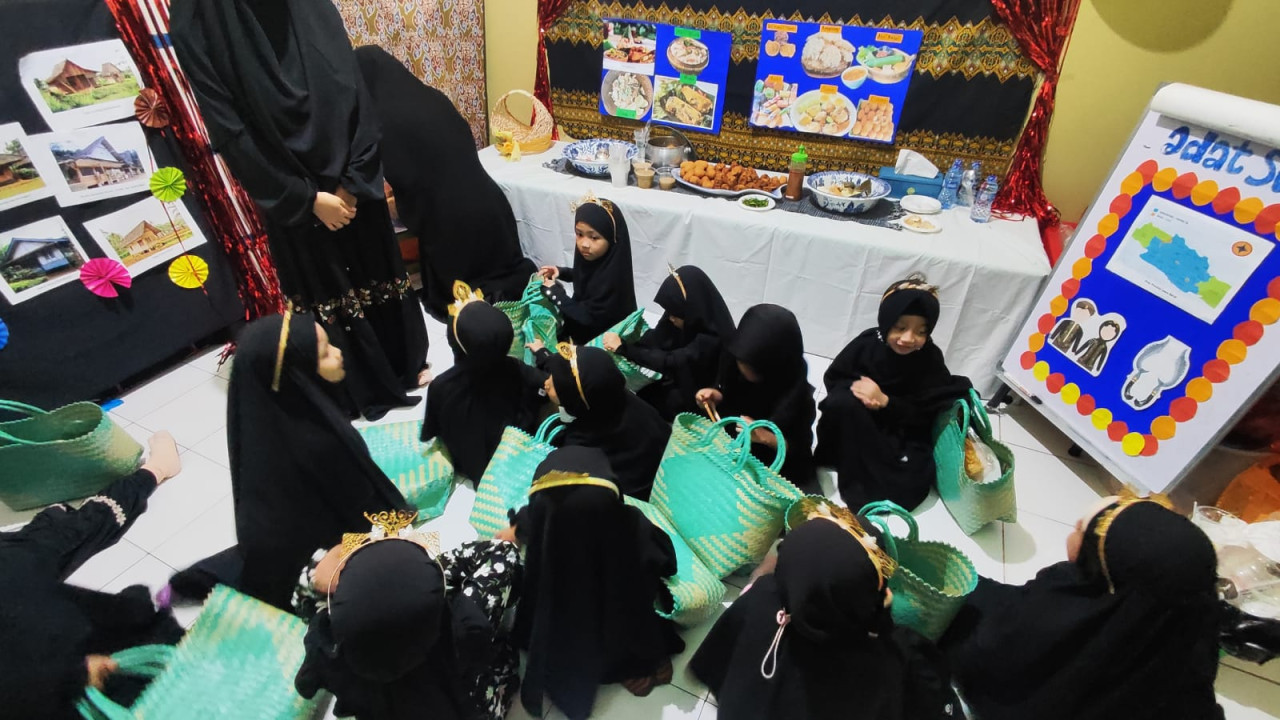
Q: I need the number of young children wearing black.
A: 12